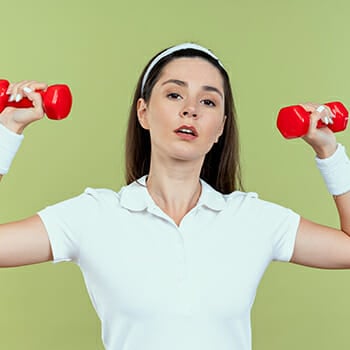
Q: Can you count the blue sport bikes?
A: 0